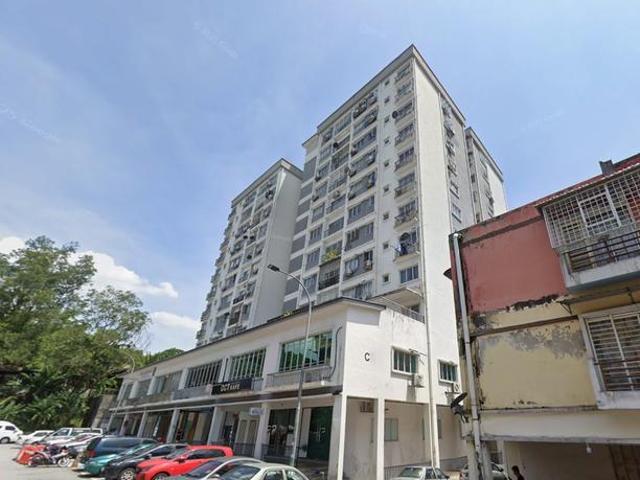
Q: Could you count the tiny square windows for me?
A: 9